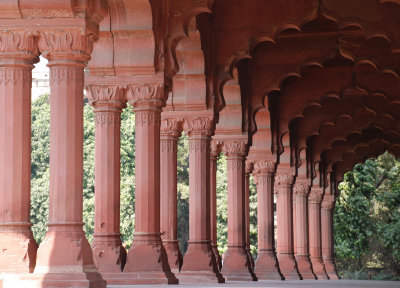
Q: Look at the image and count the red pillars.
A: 14